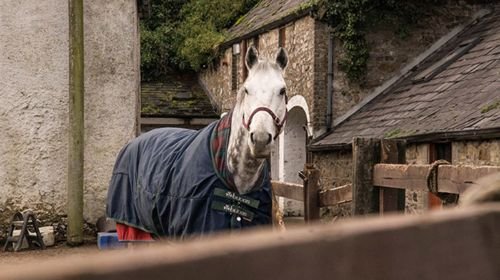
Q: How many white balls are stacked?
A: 0